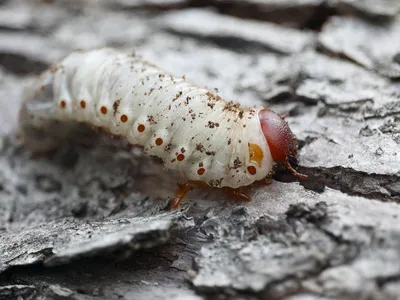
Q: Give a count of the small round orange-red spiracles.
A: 9